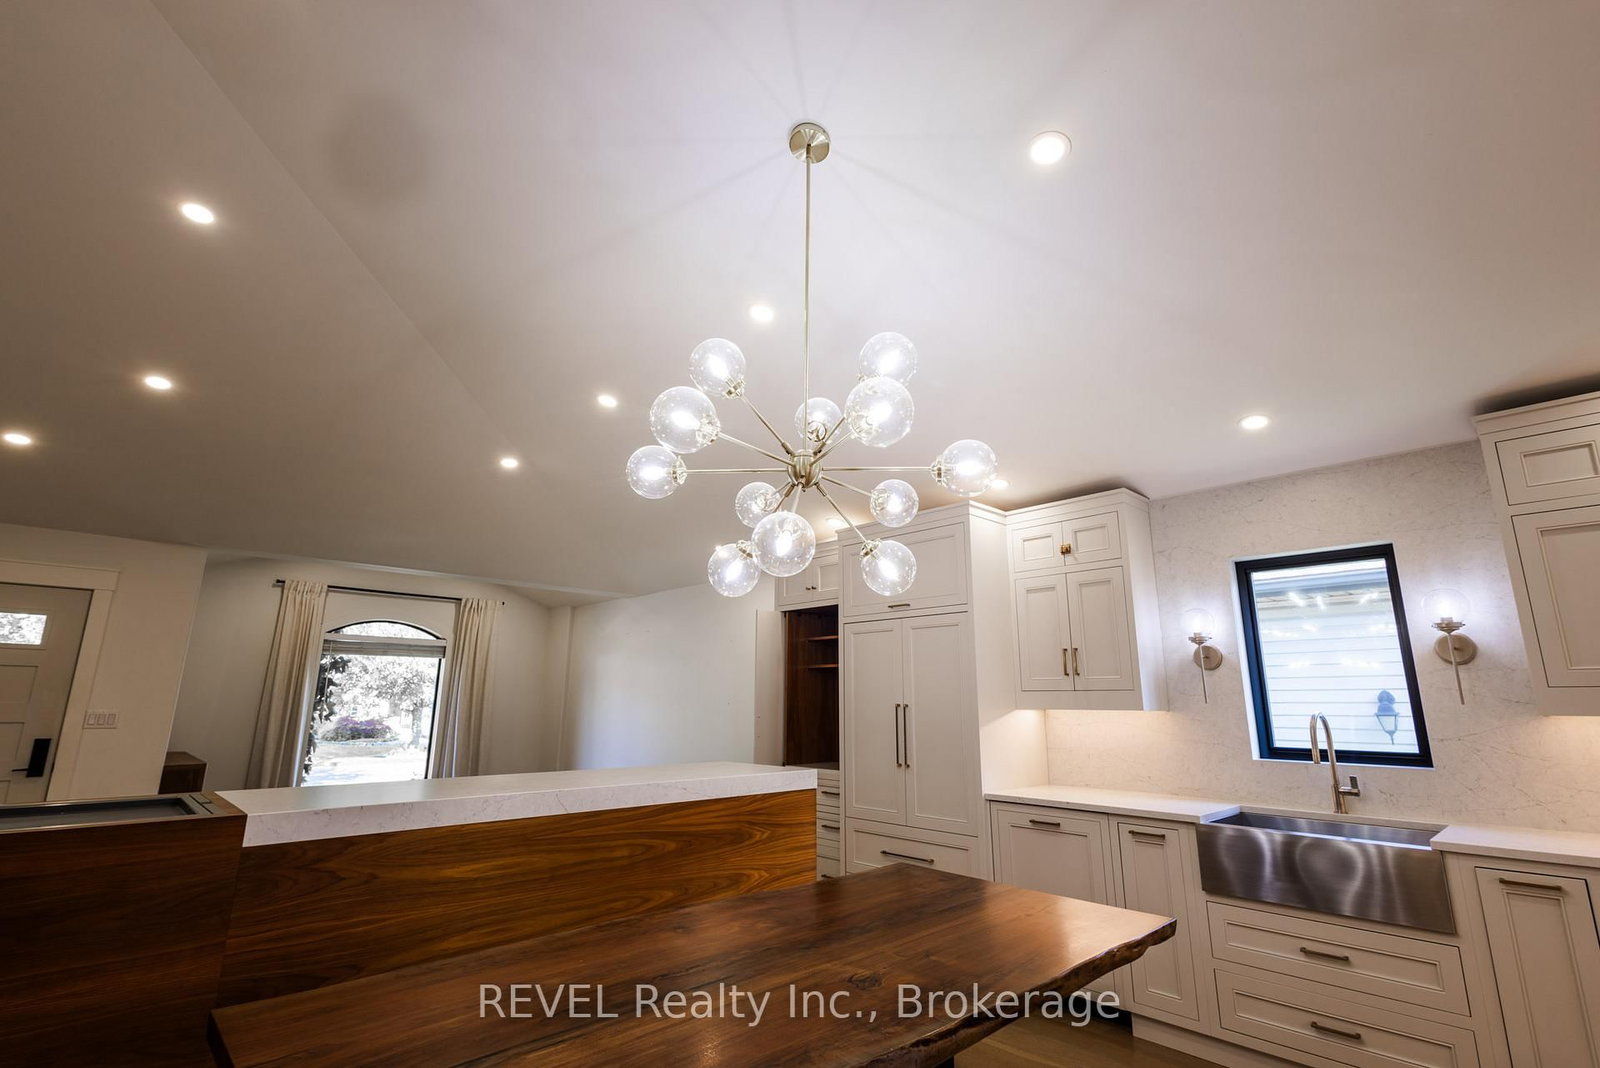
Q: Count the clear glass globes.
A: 14